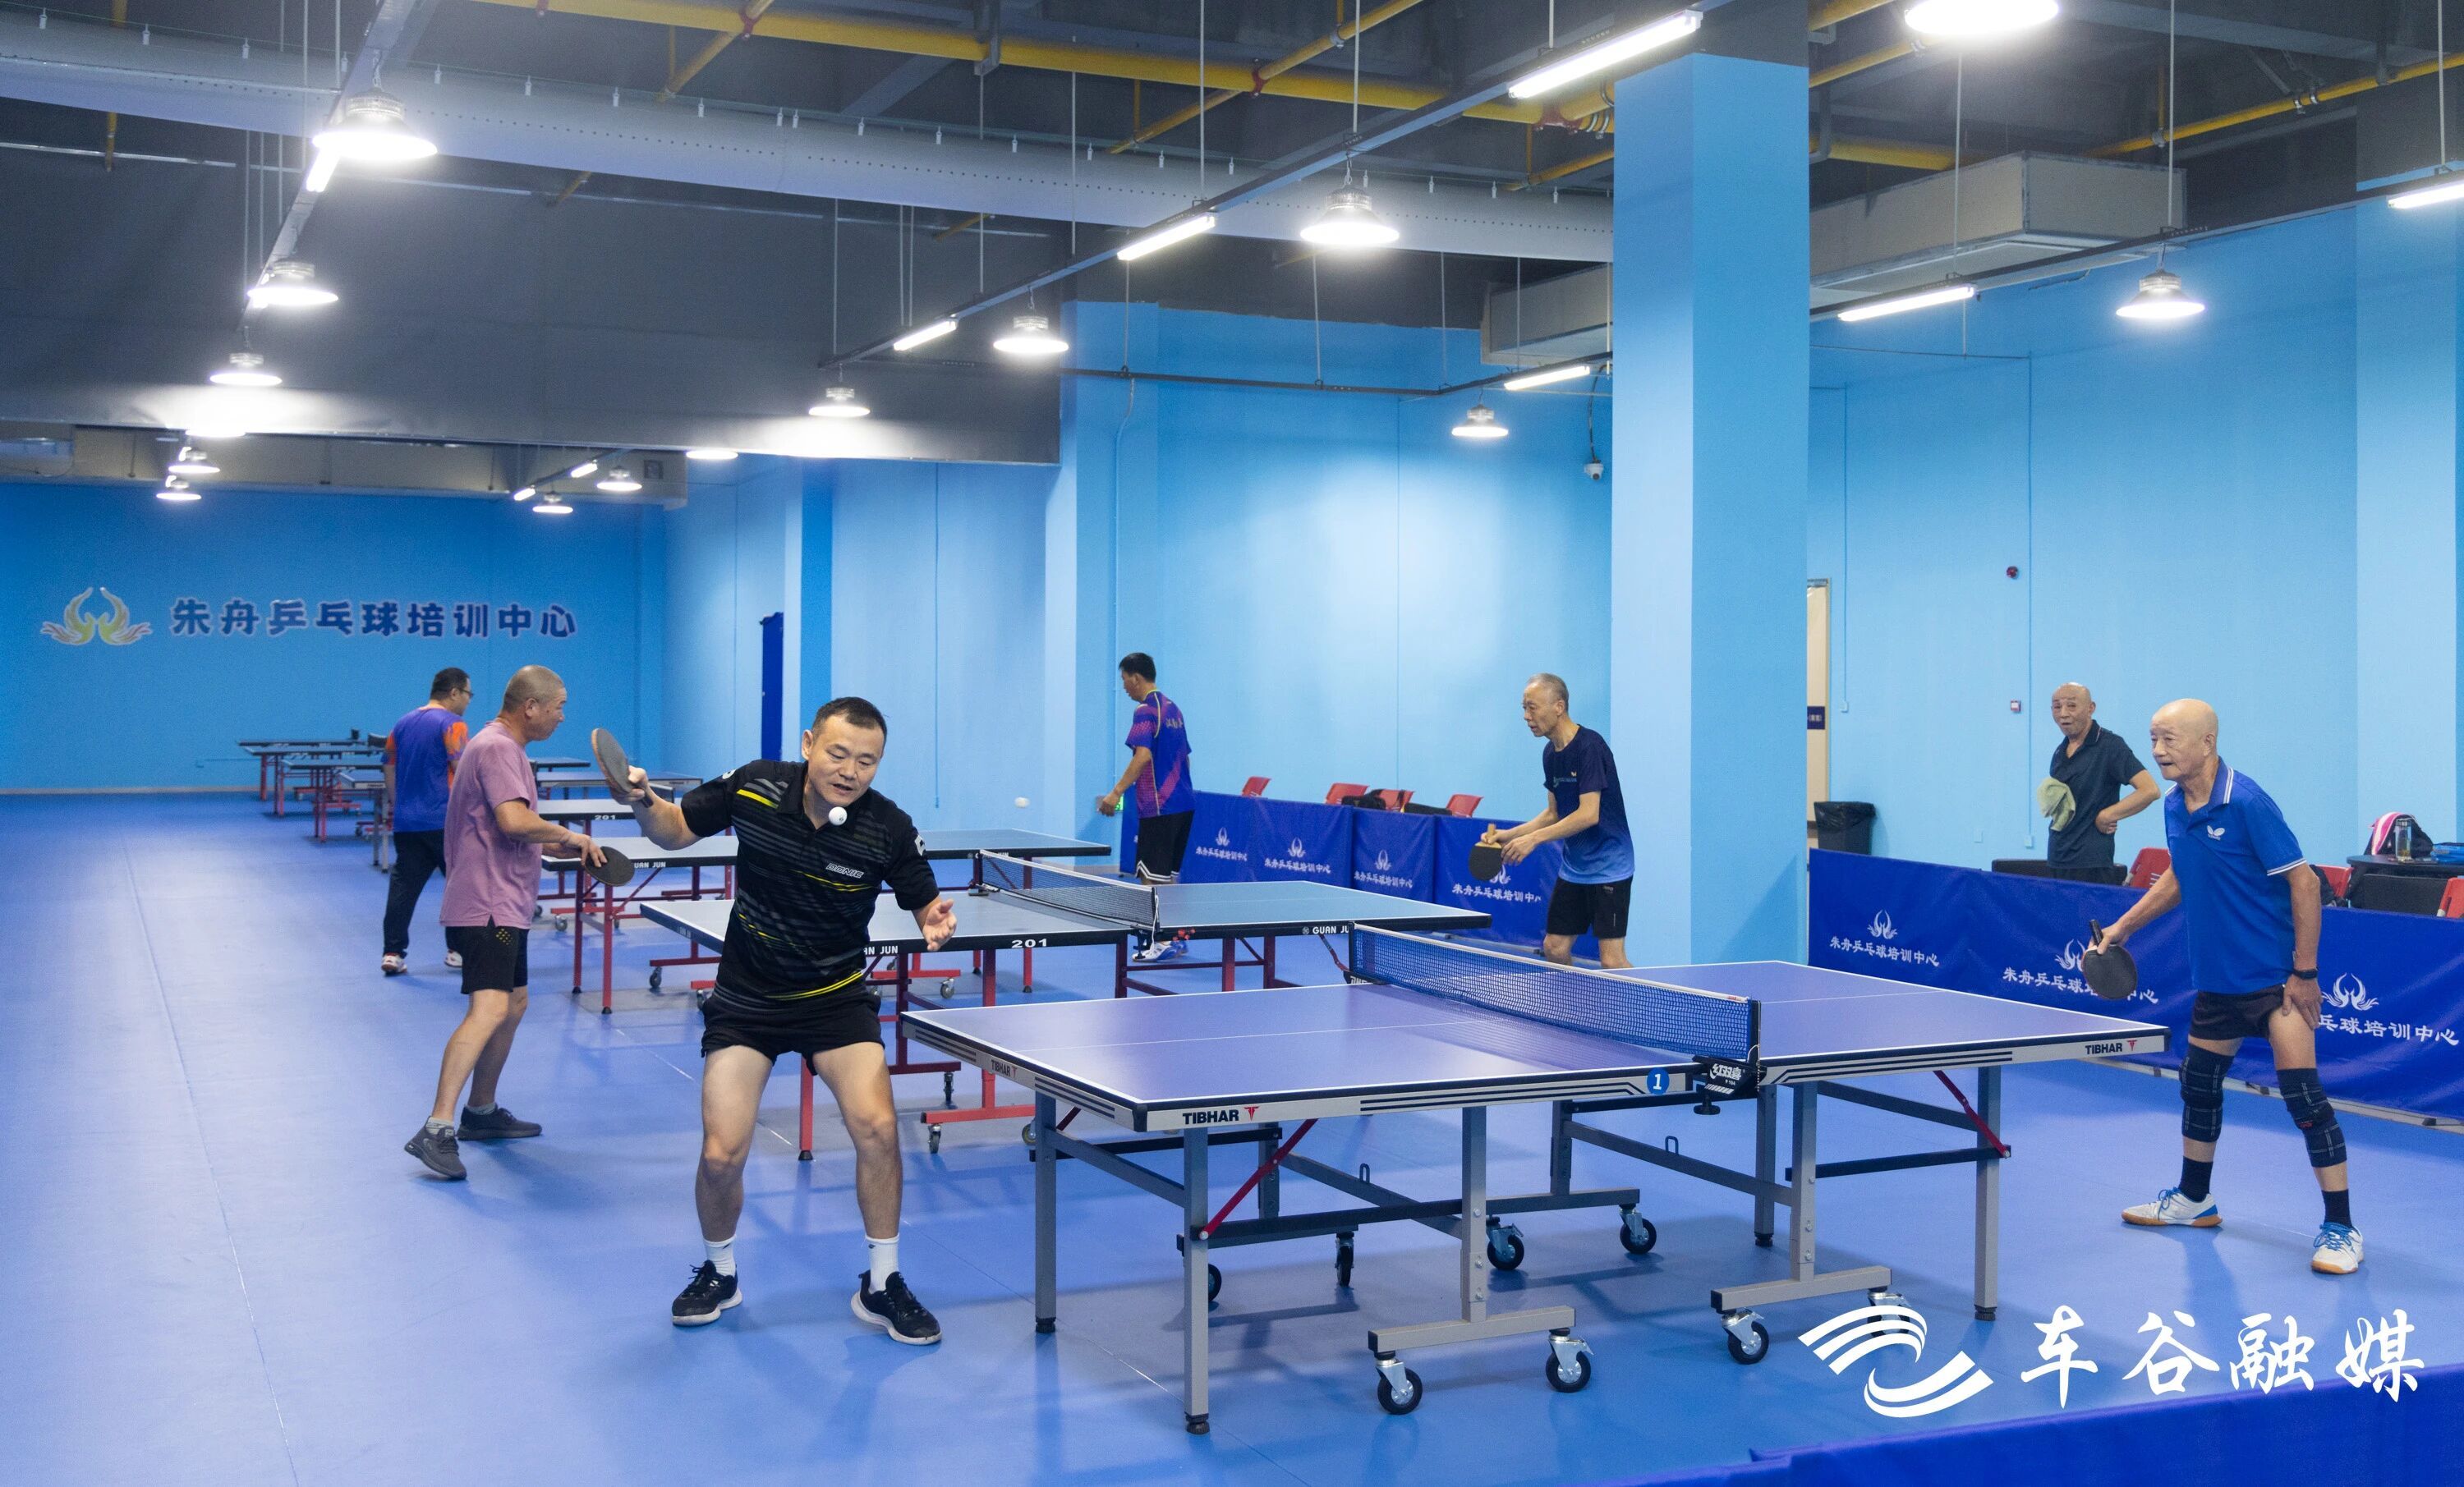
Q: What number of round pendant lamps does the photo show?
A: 15